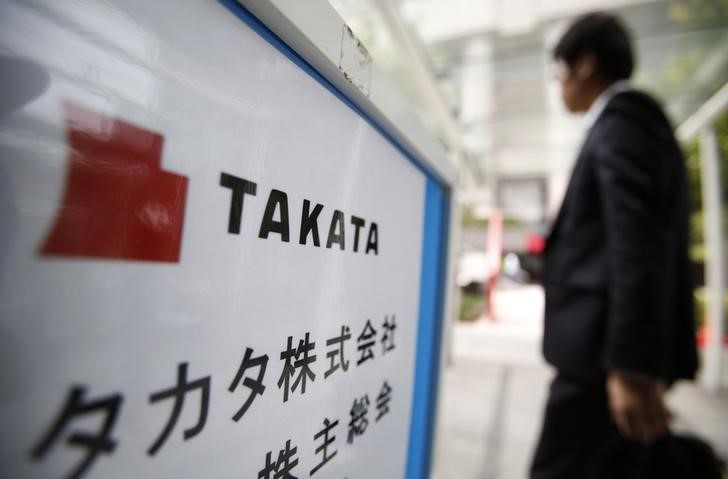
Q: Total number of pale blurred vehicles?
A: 1